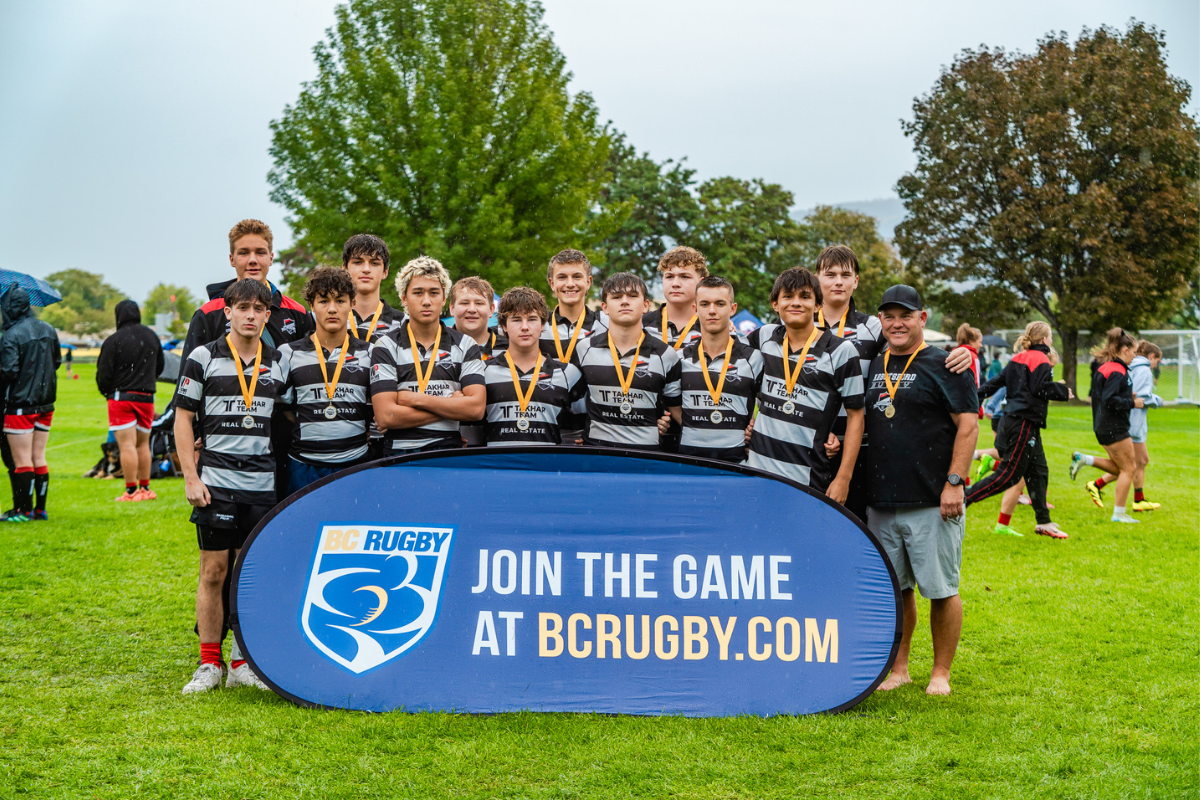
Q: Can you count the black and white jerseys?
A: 12